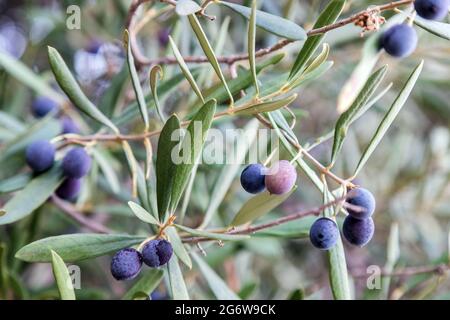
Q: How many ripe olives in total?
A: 13